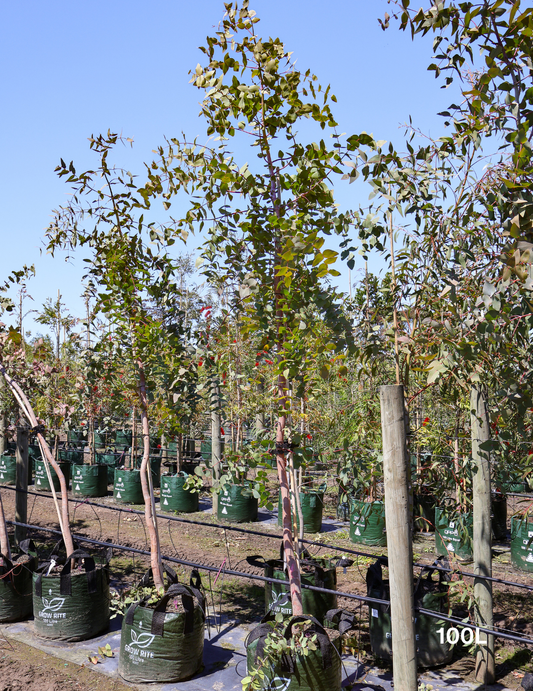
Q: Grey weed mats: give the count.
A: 2